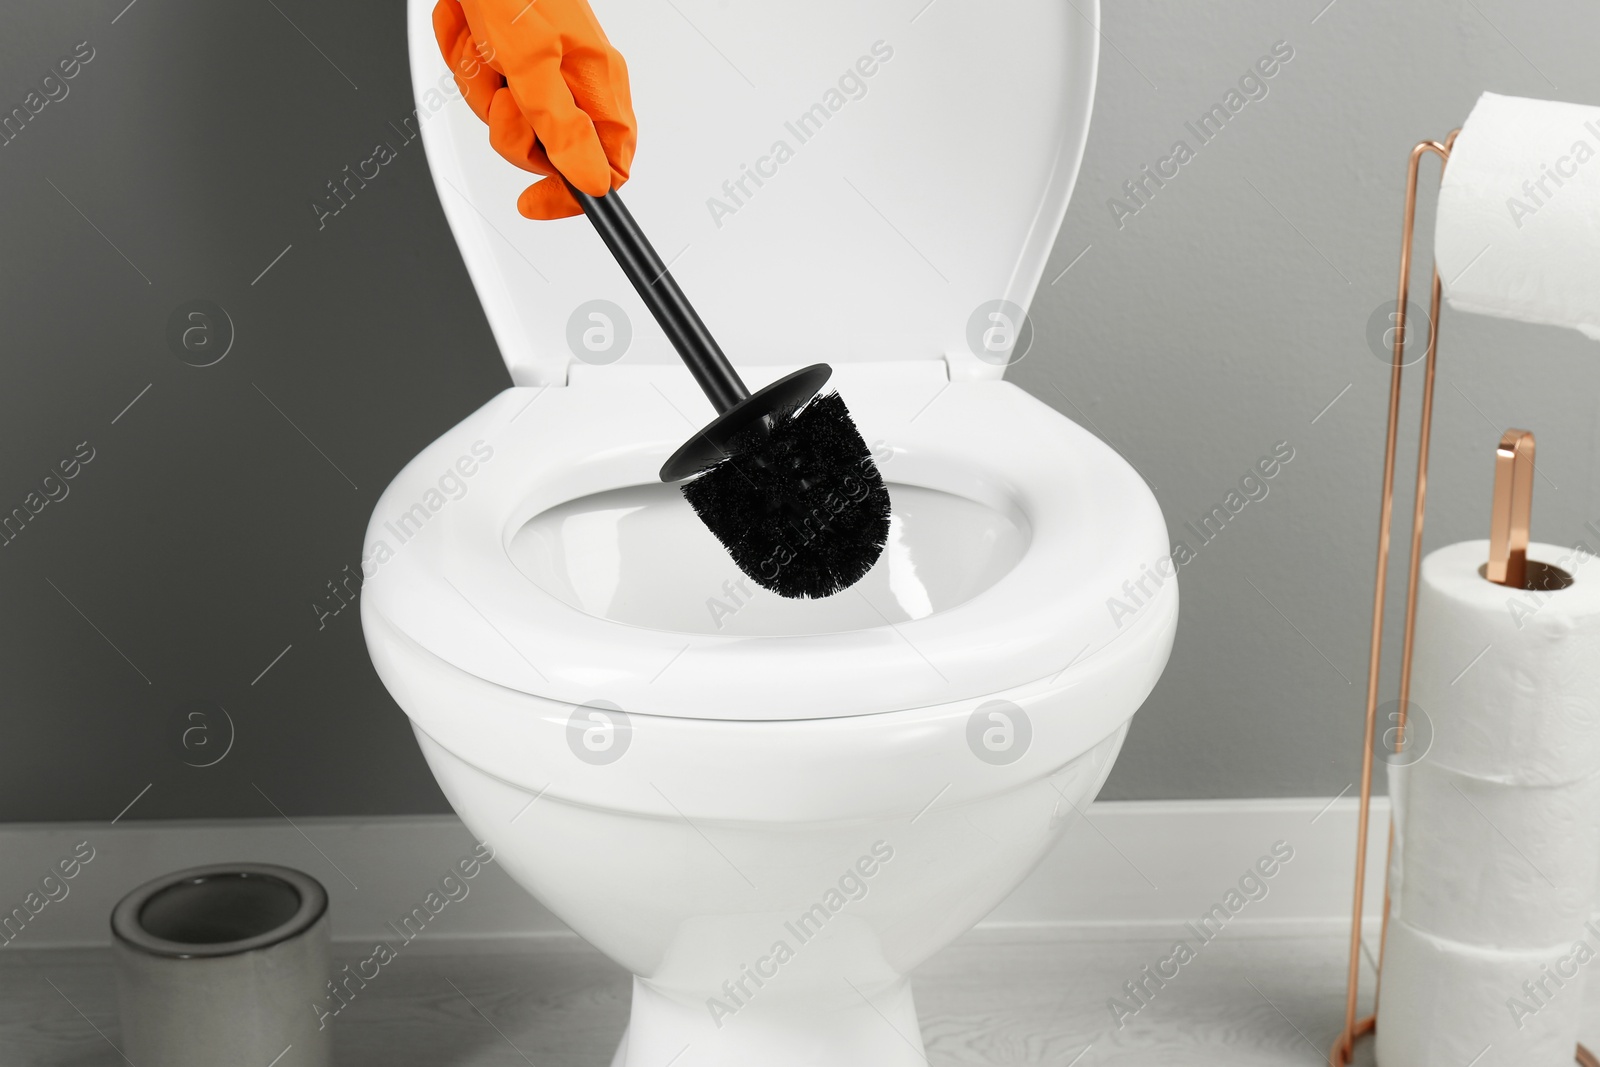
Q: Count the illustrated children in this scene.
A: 0